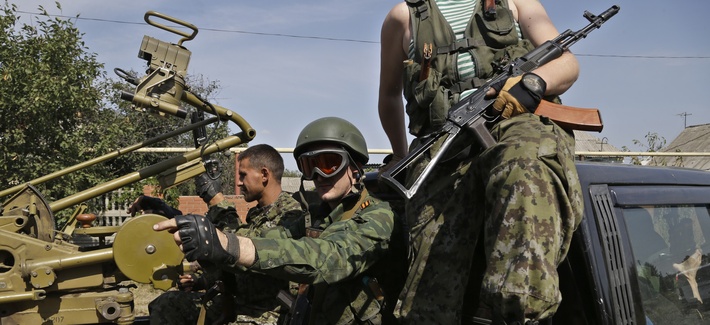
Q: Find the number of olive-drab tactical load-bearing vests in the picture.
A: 1